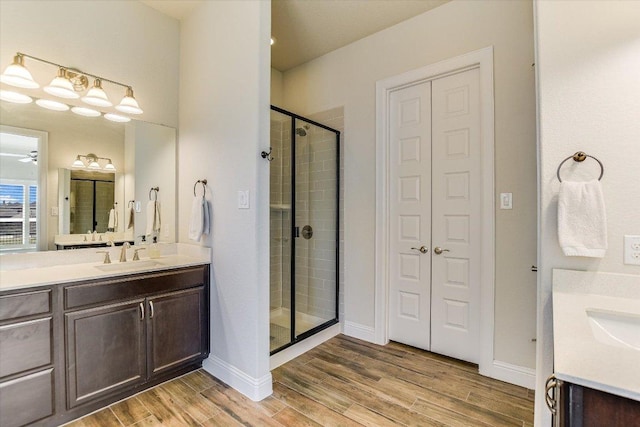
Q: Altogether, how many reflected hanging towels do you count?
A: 3